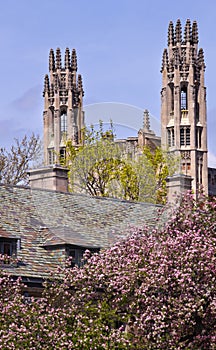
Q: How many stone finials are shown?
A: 13